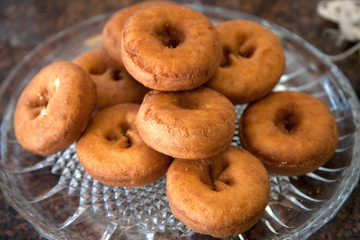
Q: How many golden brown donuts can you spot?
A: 9